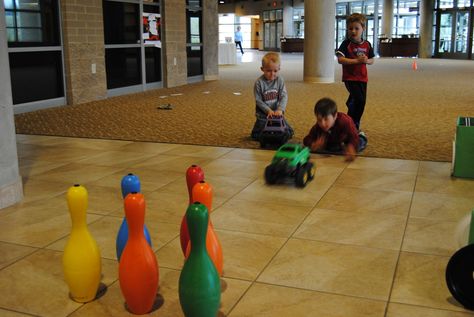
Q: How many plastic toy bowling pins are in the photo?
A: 6